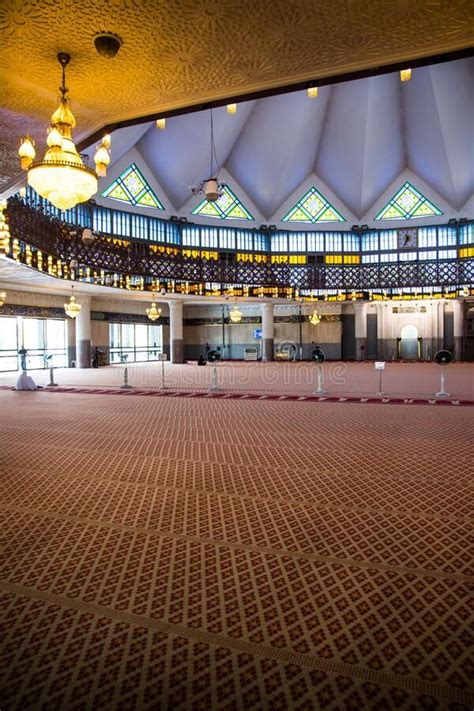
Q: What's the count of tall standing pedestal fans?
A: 5